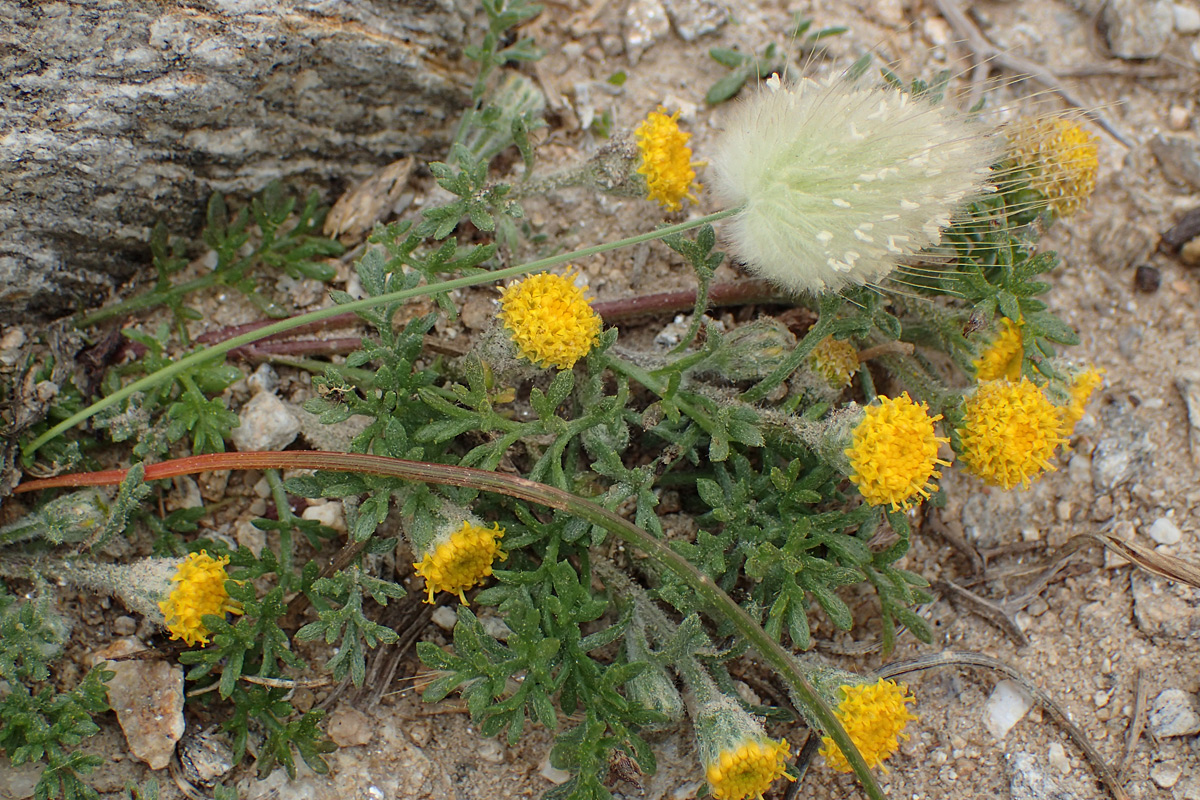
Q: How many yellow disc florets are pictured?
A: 12